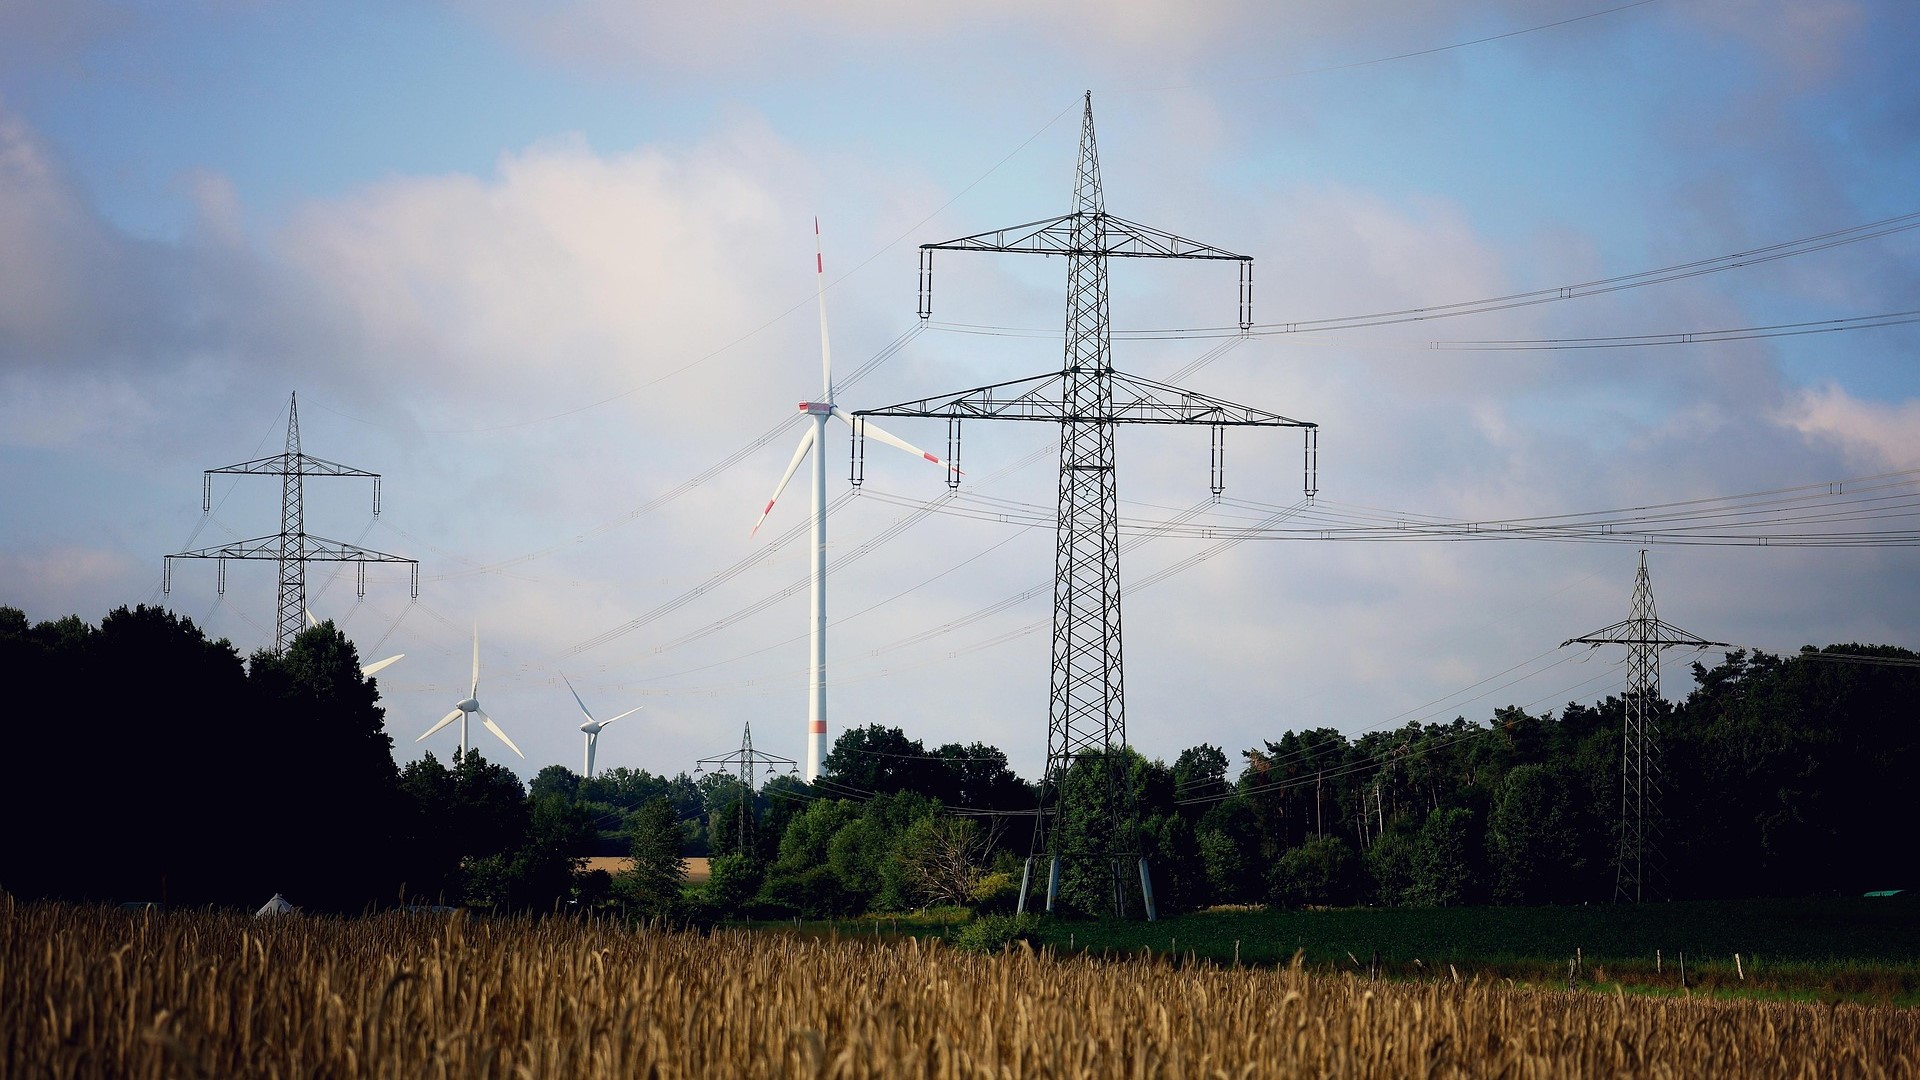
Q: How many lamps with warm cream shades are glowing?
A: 0